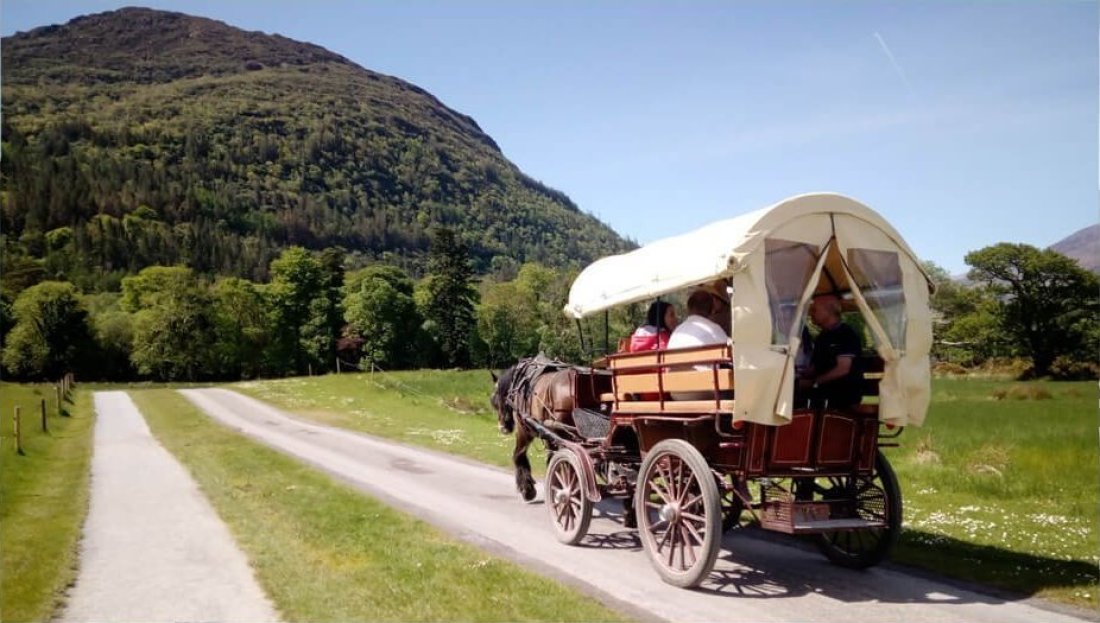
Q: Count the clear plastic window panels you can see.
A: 2